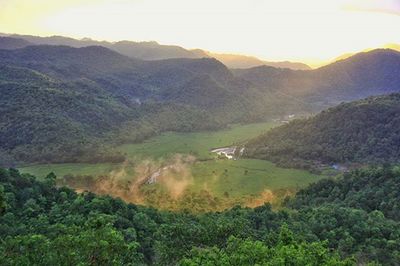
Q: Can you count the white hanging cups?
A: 0